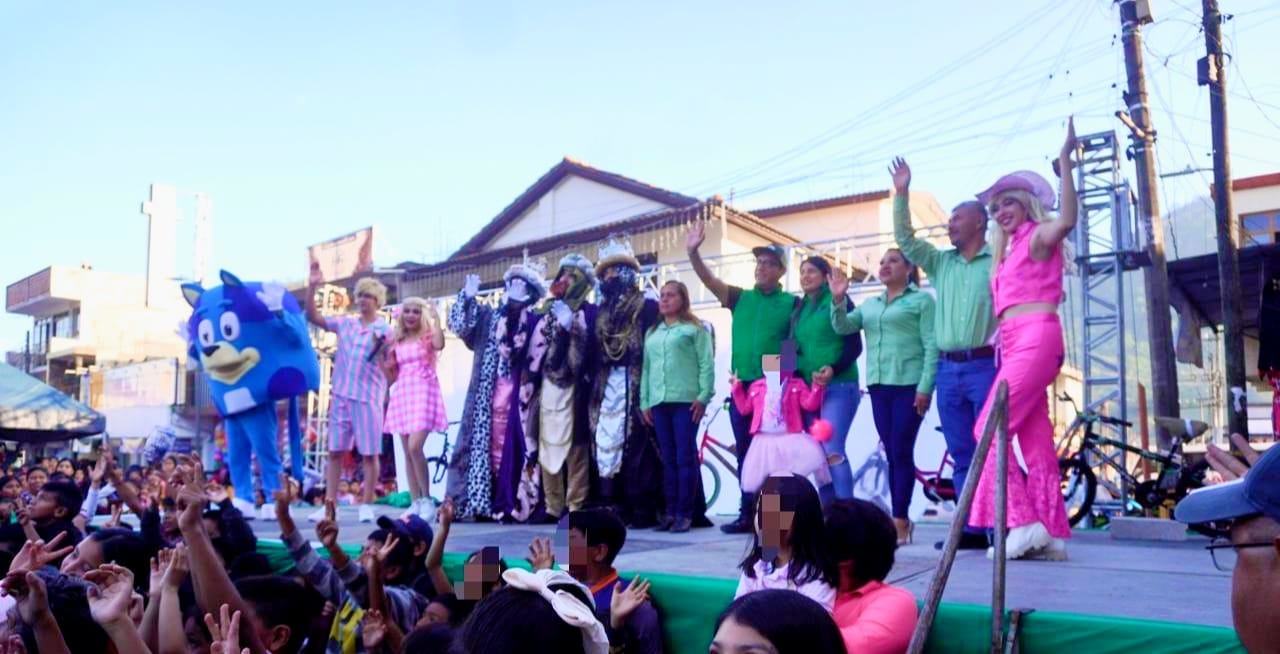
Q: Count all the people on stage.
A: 13